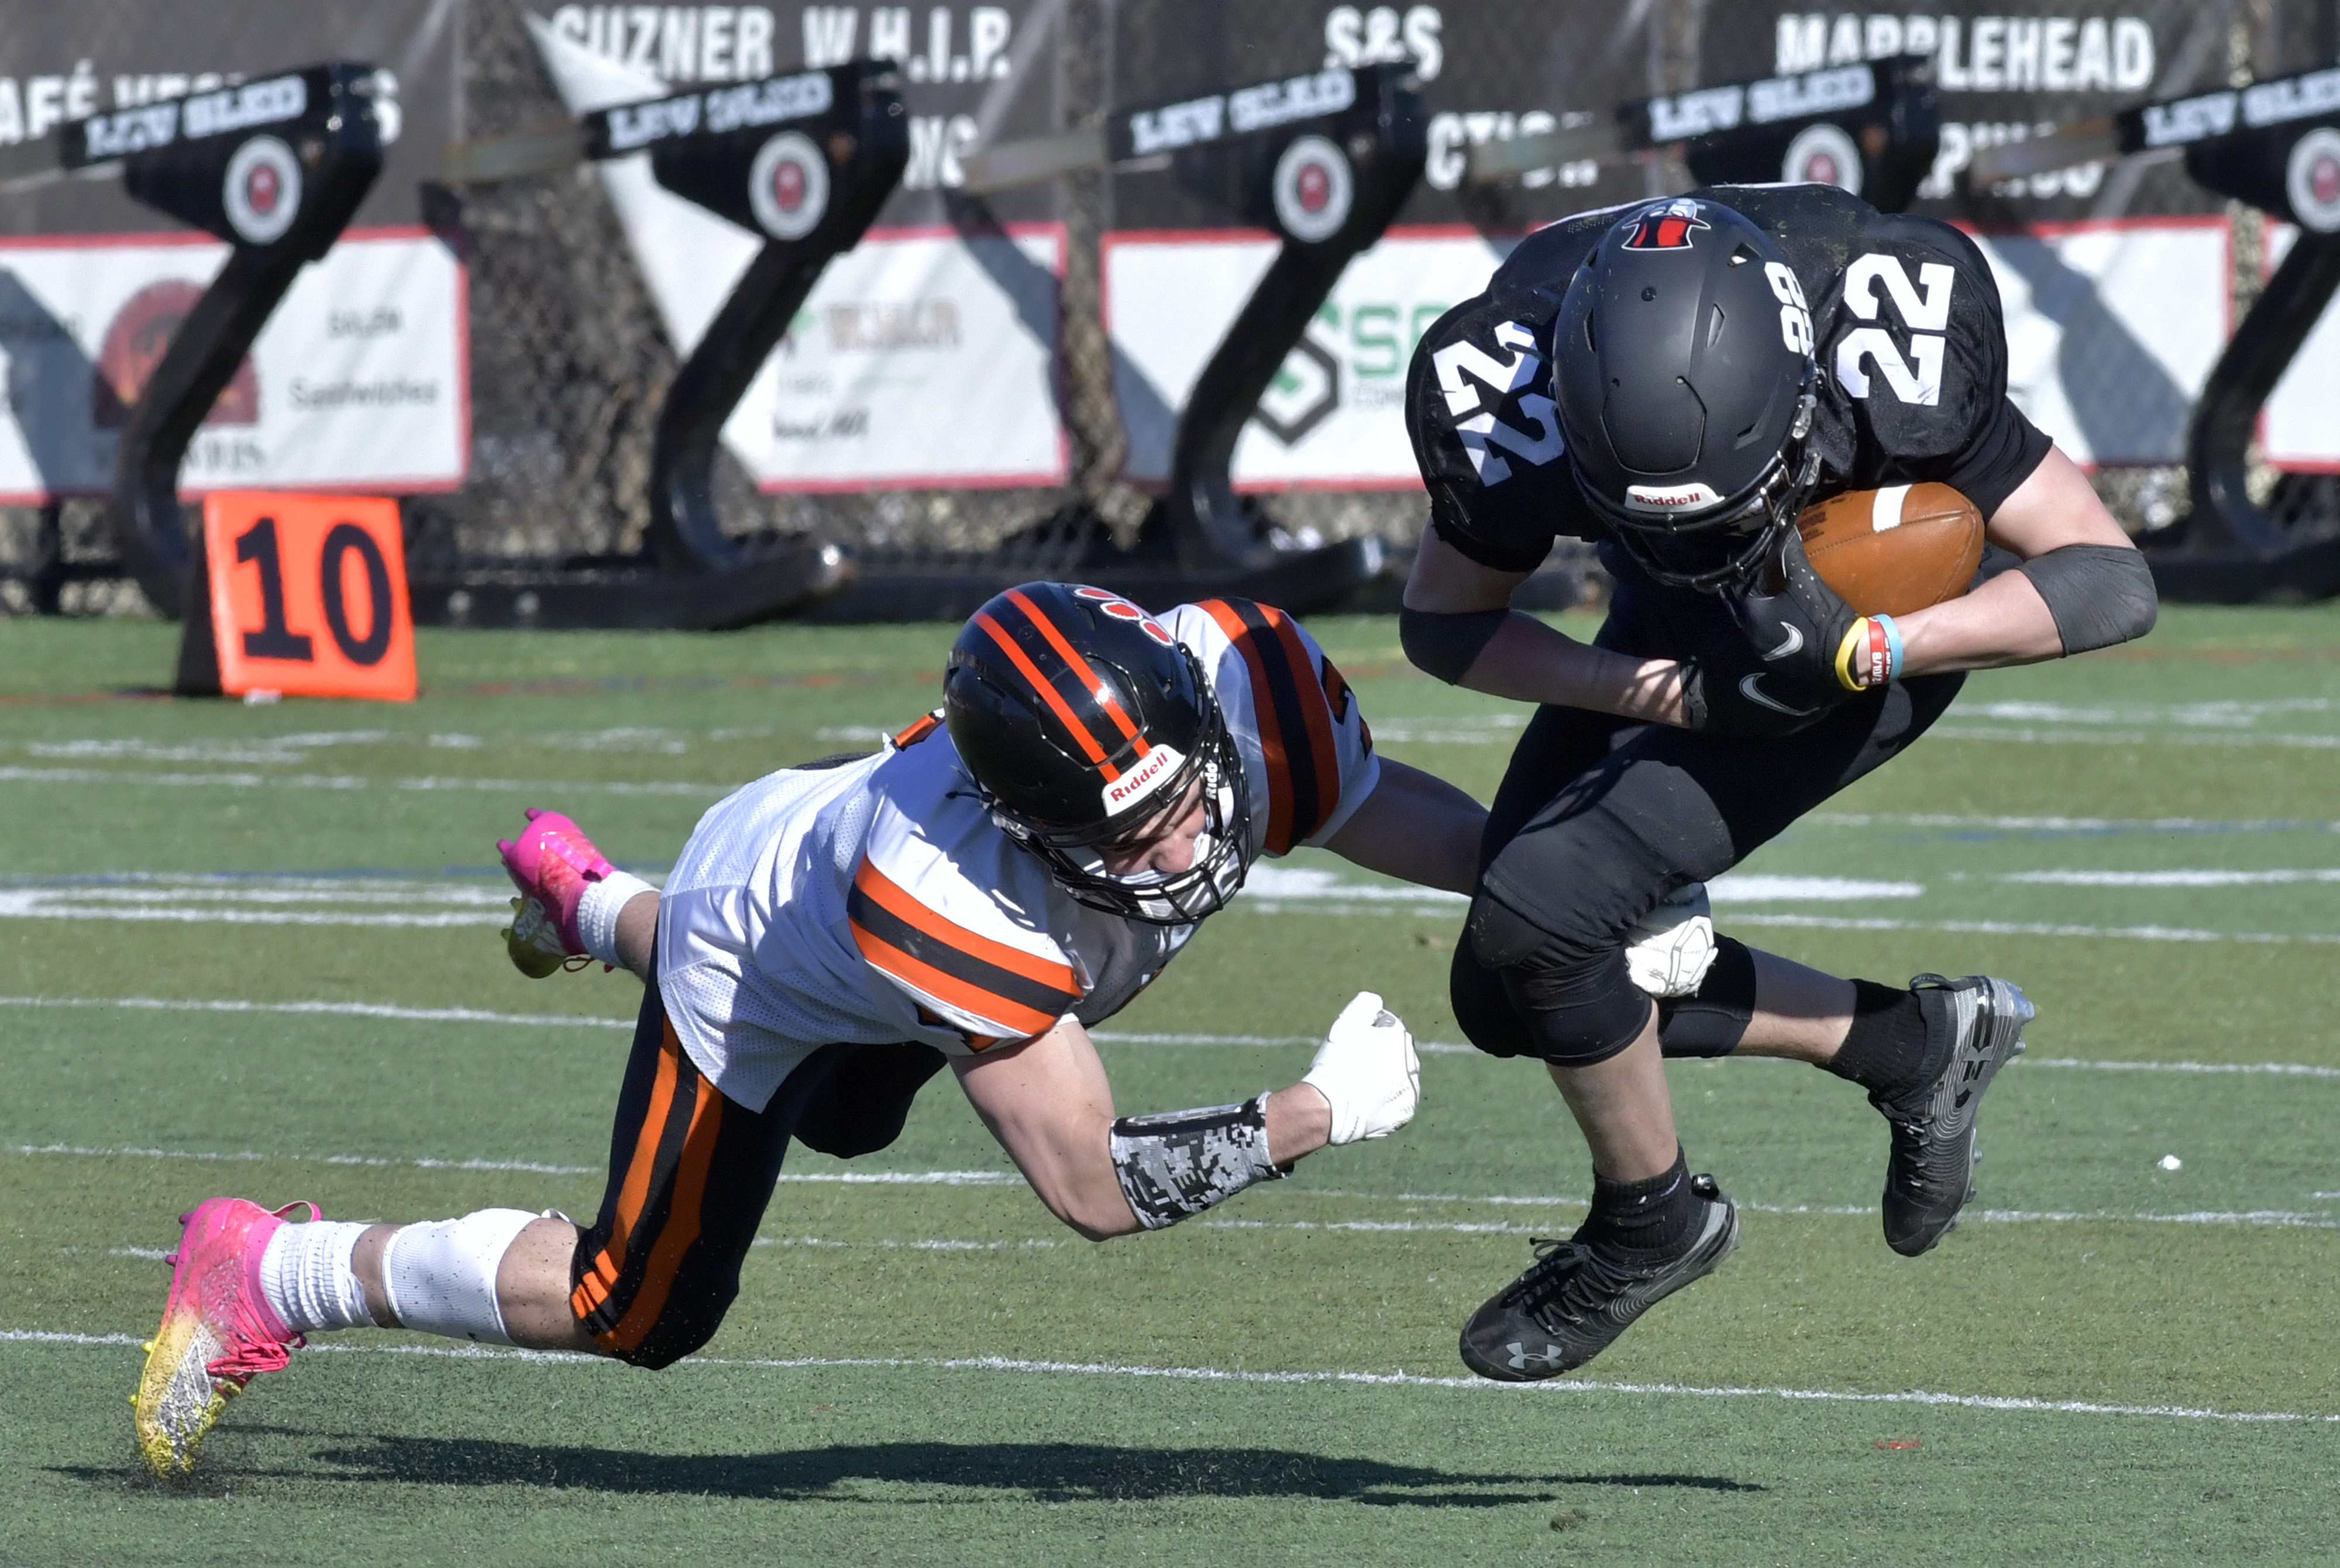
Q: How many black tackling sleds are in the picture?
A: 5